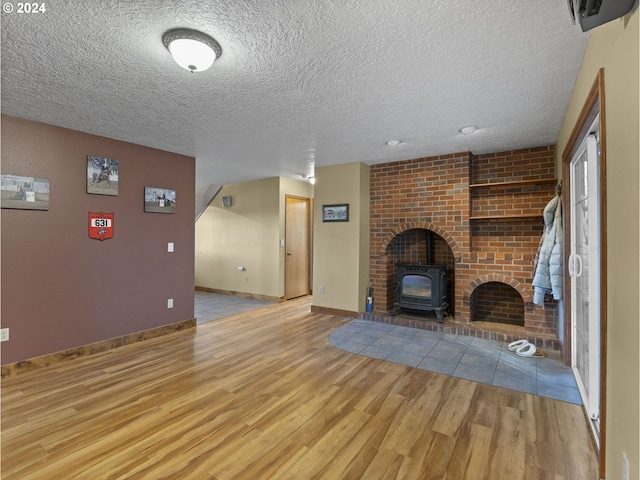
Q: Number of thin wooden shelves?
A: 2